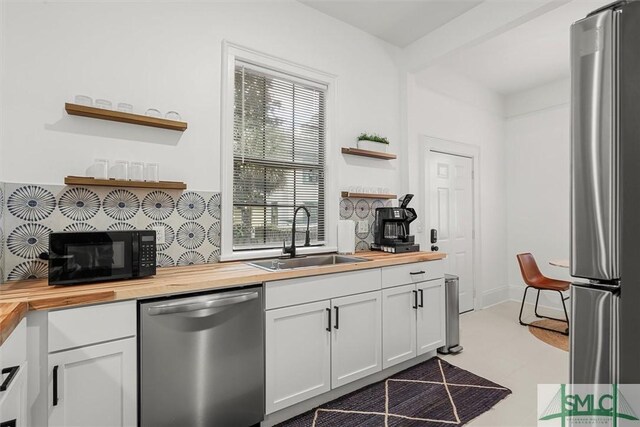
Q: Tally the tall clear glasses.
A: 4